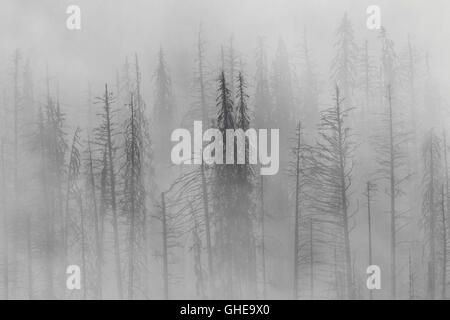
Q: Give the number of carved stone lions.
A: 0